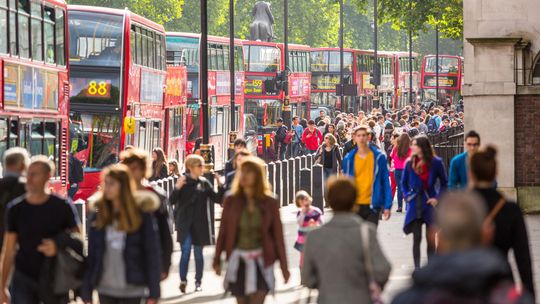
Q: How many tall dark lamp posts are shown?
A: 7